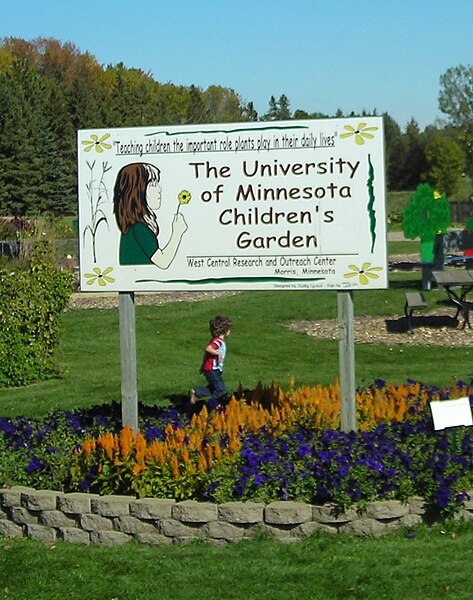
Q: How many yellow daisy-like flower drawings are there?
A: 5